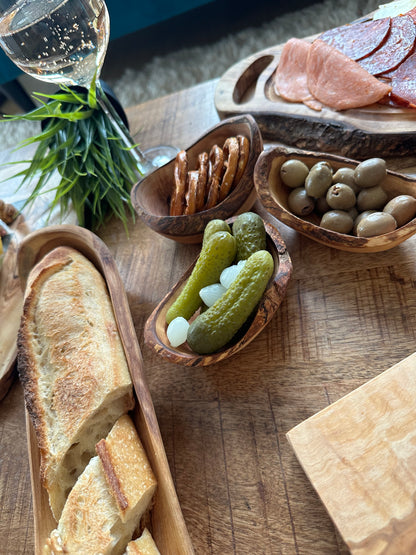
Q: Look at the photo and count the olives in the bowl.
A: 13